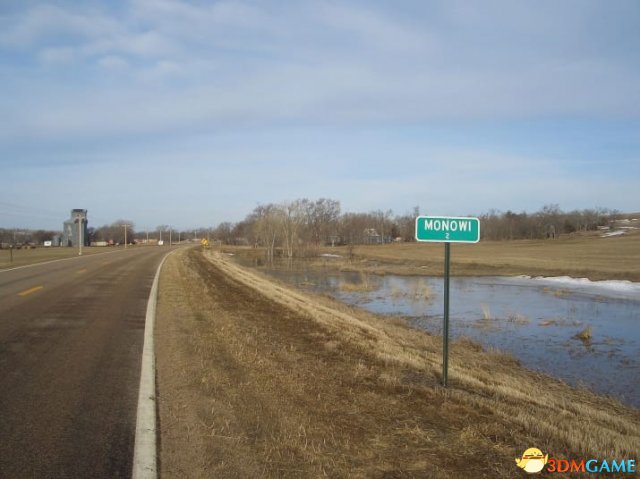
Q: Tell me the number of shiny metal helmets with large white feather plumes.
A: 0